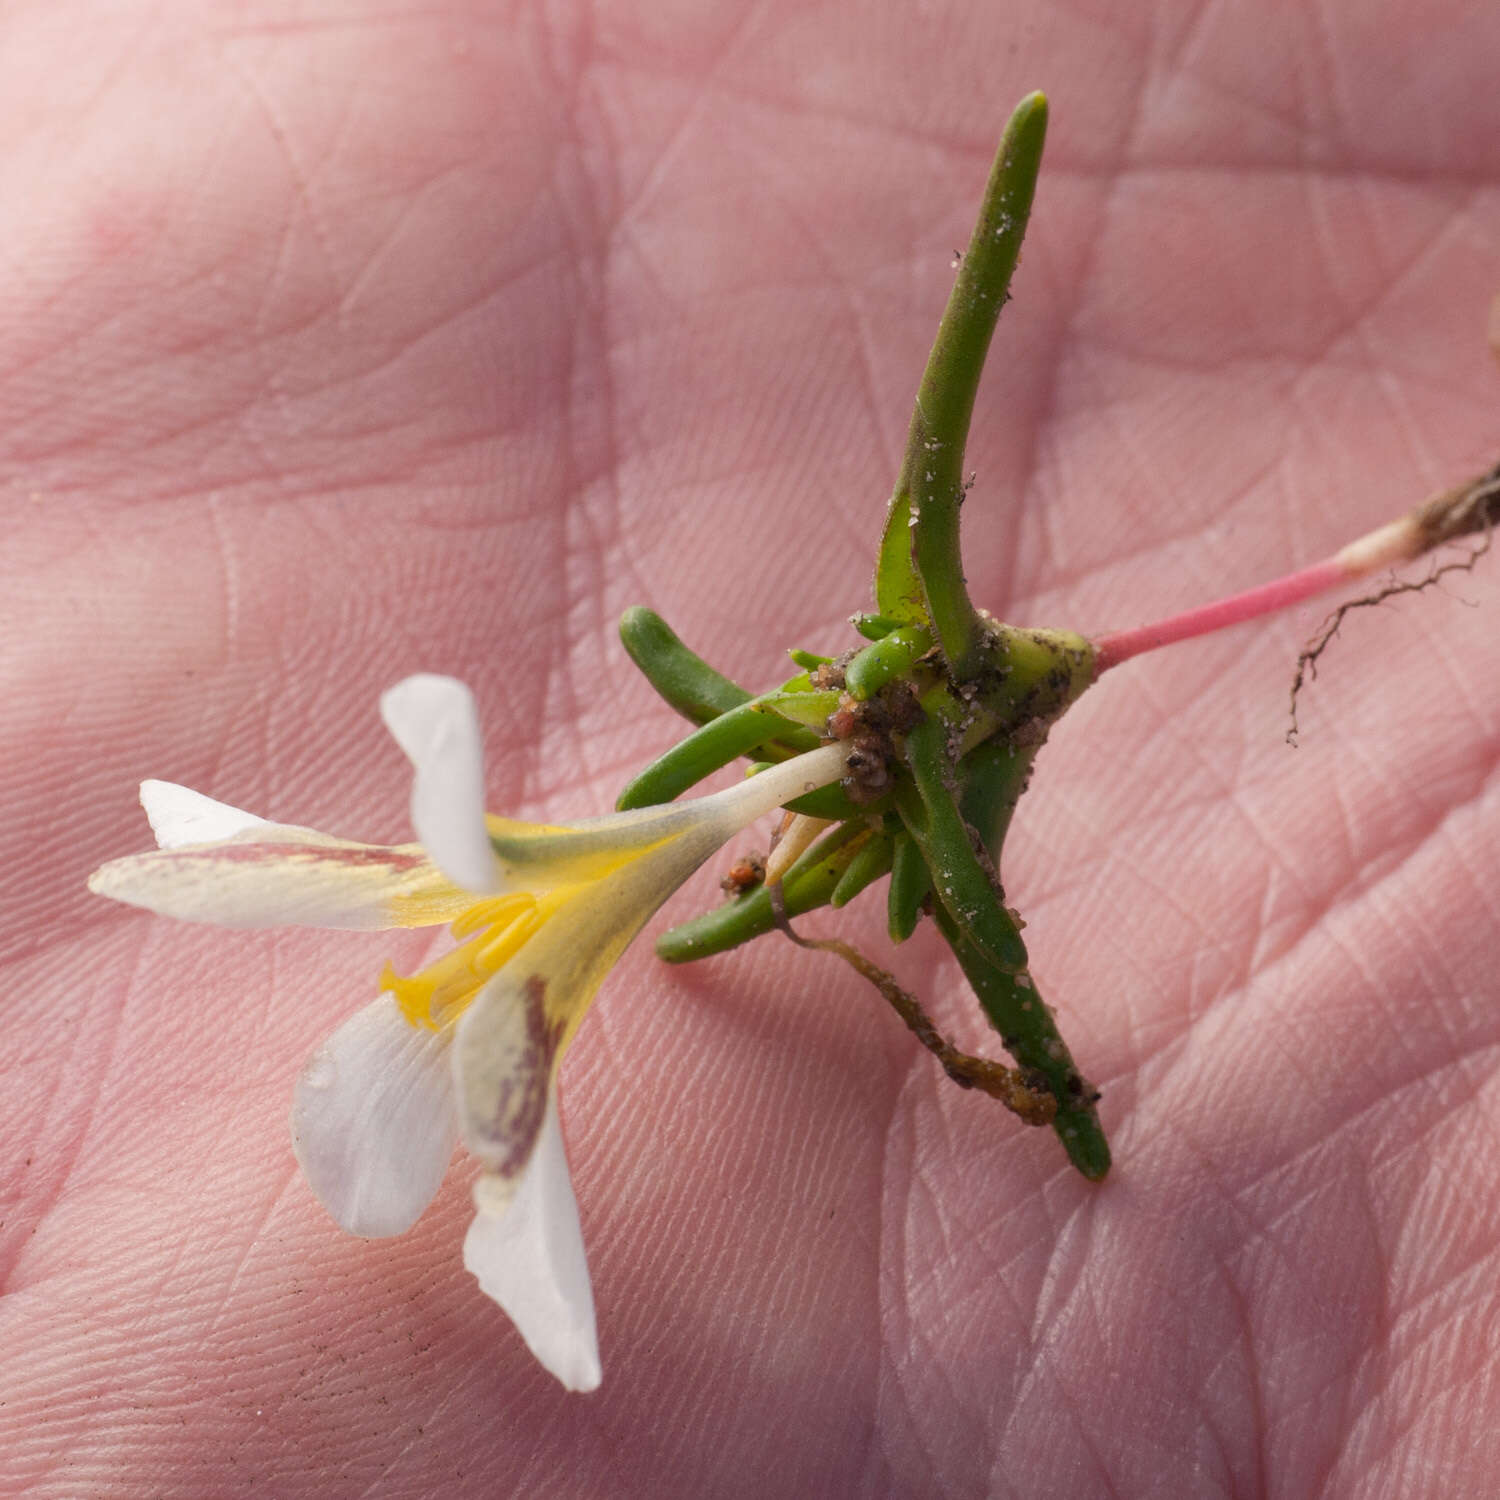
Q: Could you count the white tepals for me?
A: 6